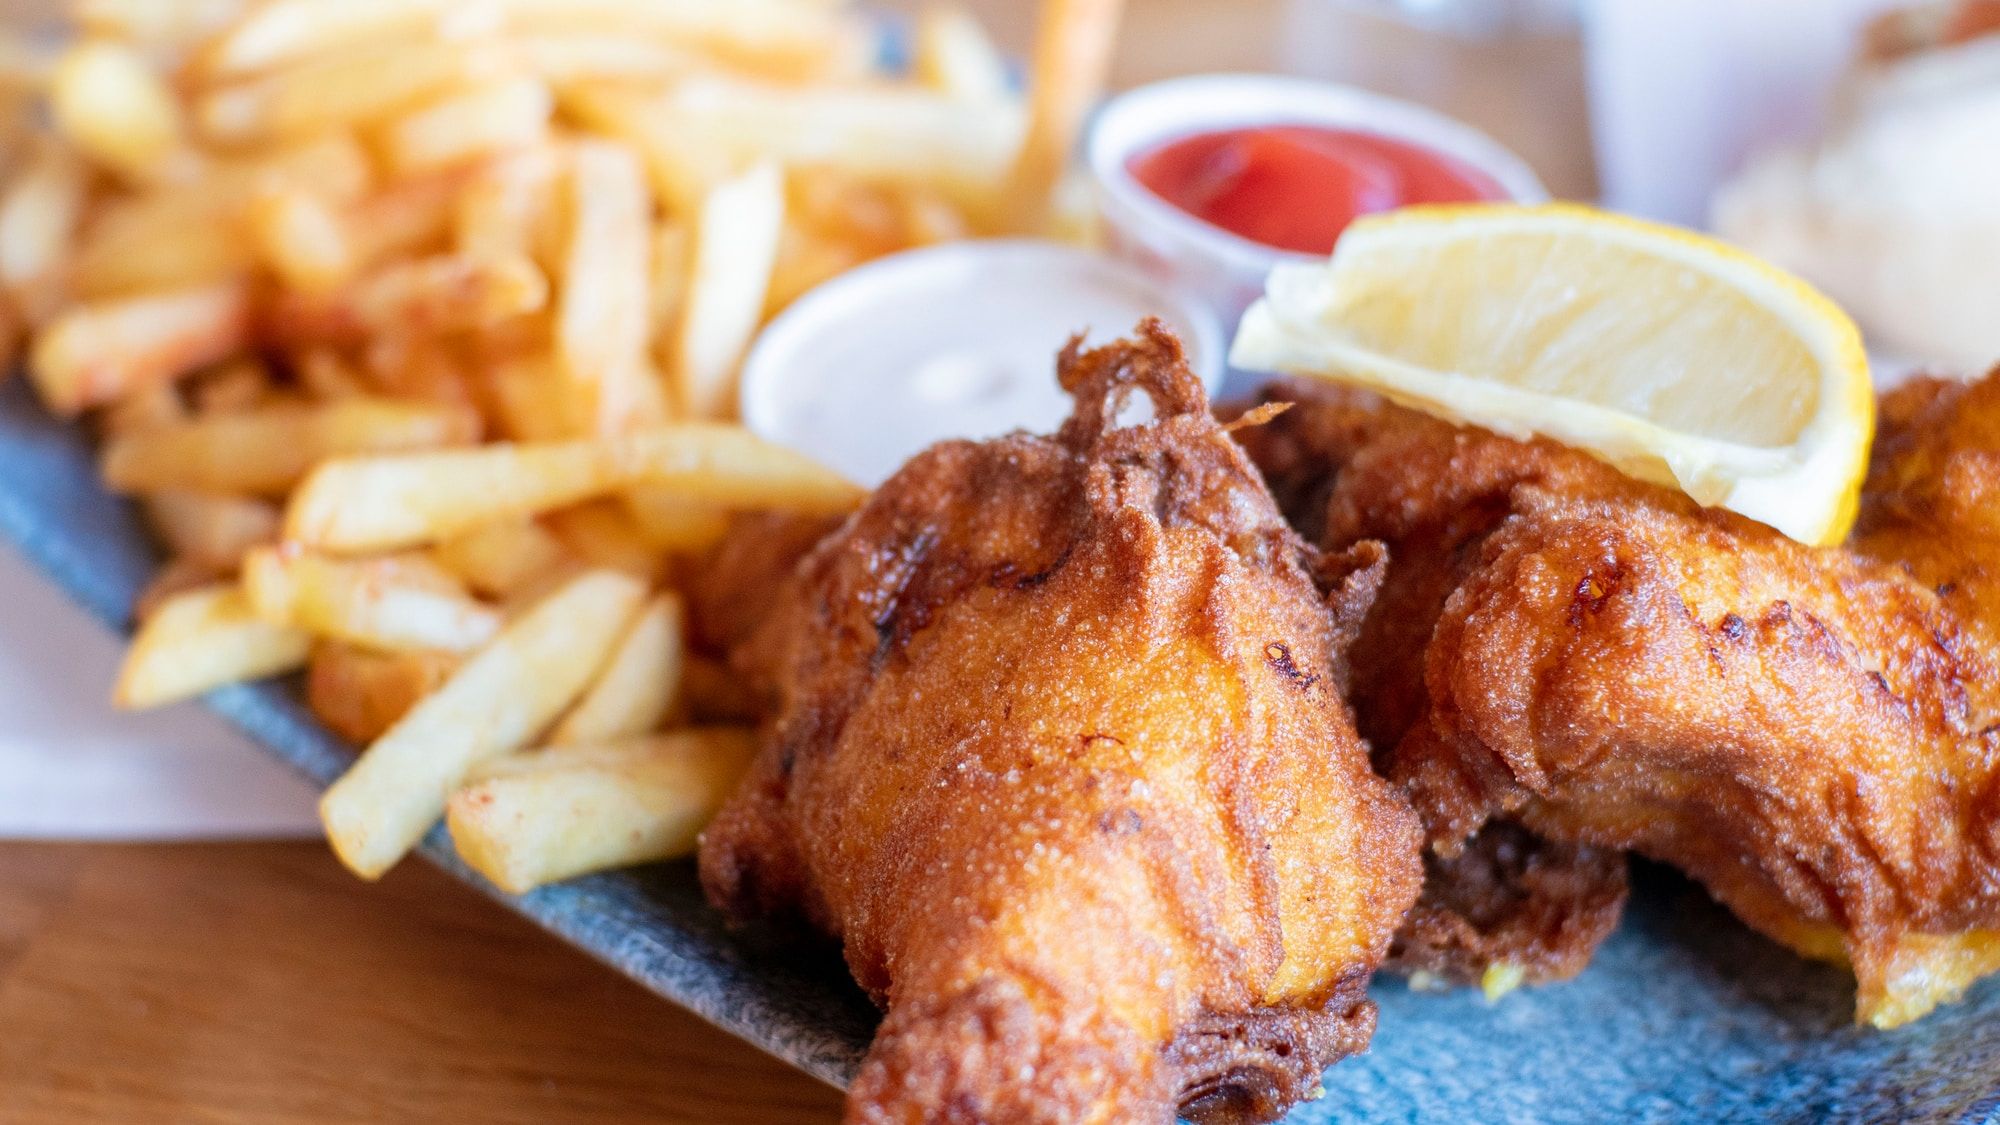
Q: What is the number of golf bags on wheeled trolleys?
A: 0